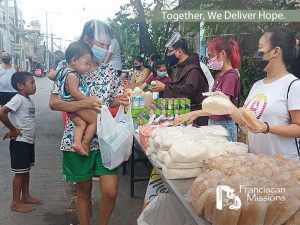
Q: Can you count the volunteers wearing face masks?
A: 5